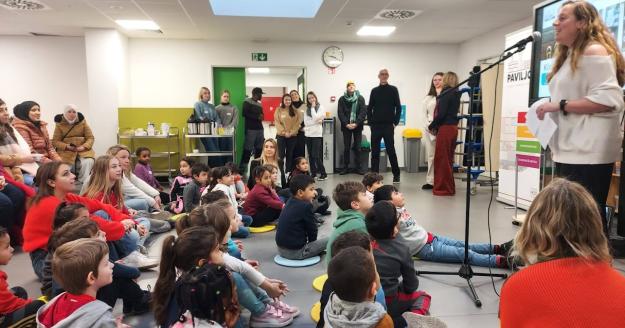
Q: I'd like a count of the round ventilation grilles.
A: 2